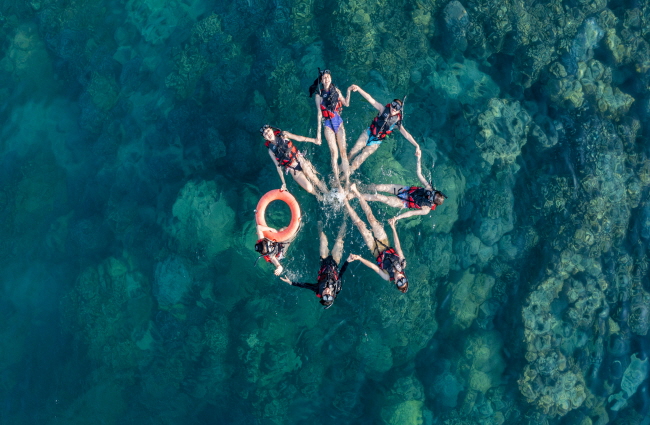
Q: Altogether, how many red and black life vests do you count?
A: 7